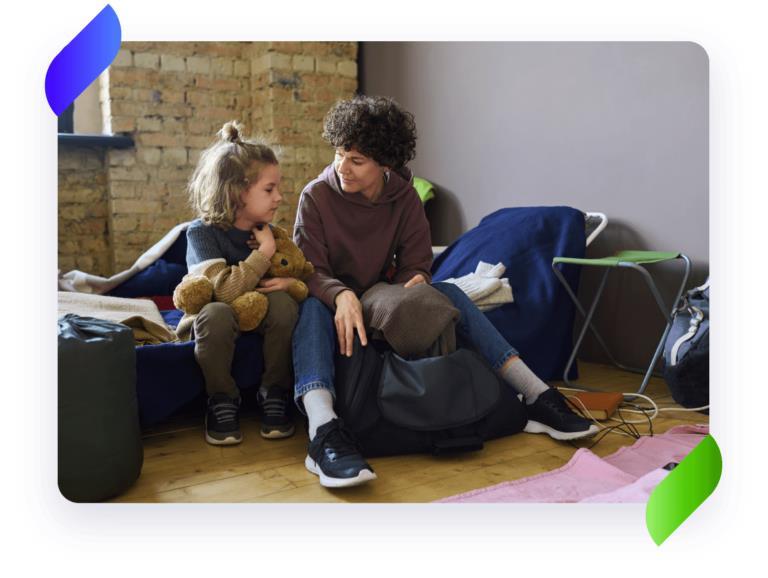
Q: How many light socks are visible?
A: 2